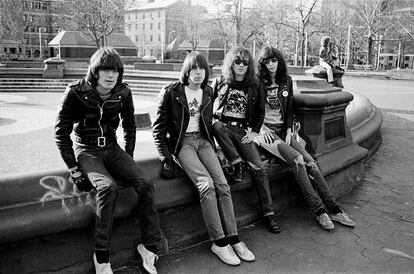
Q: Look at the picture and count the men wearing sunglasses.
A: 2